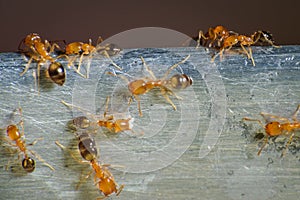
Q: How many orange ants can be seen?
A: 9